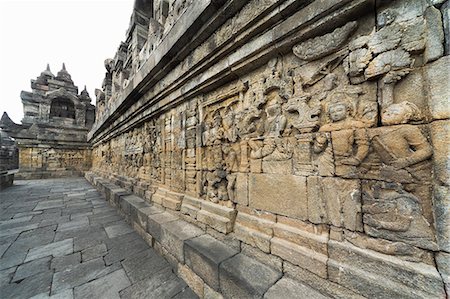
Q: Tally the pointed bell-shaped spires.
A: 3